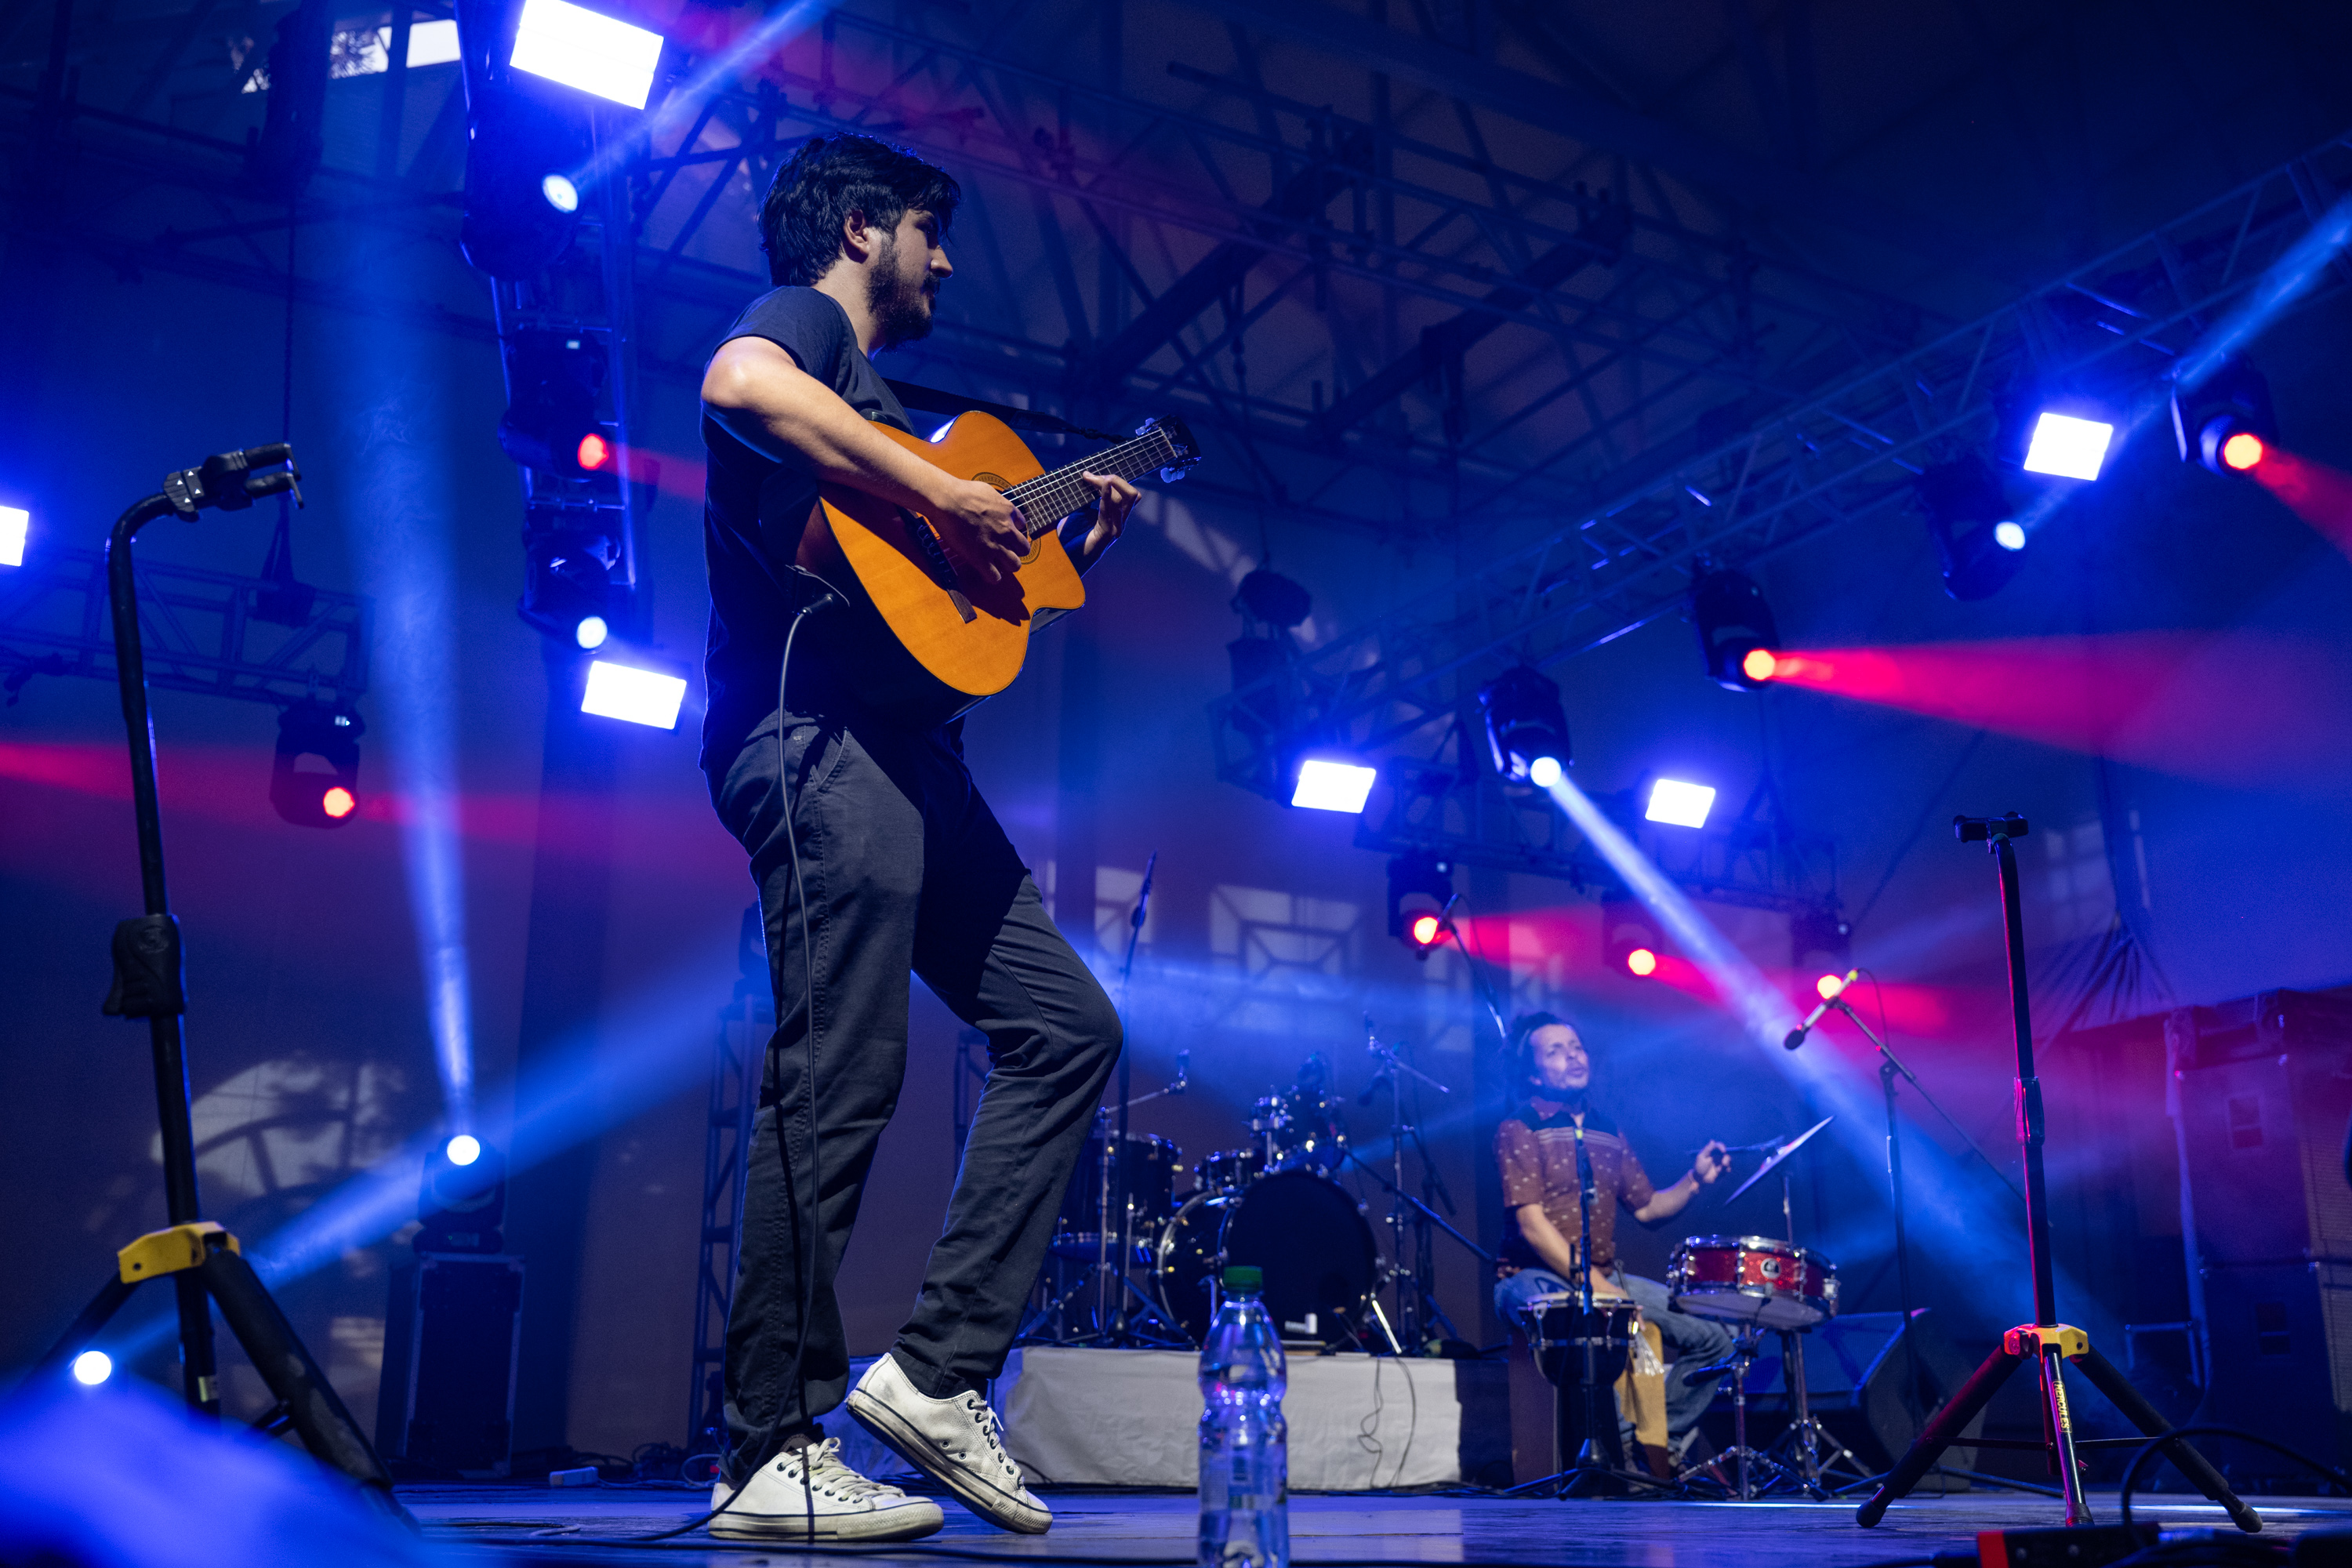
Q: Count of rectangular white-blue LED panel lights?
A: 6